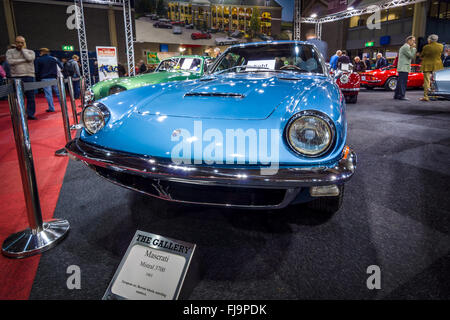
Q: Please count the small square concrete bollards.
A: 0